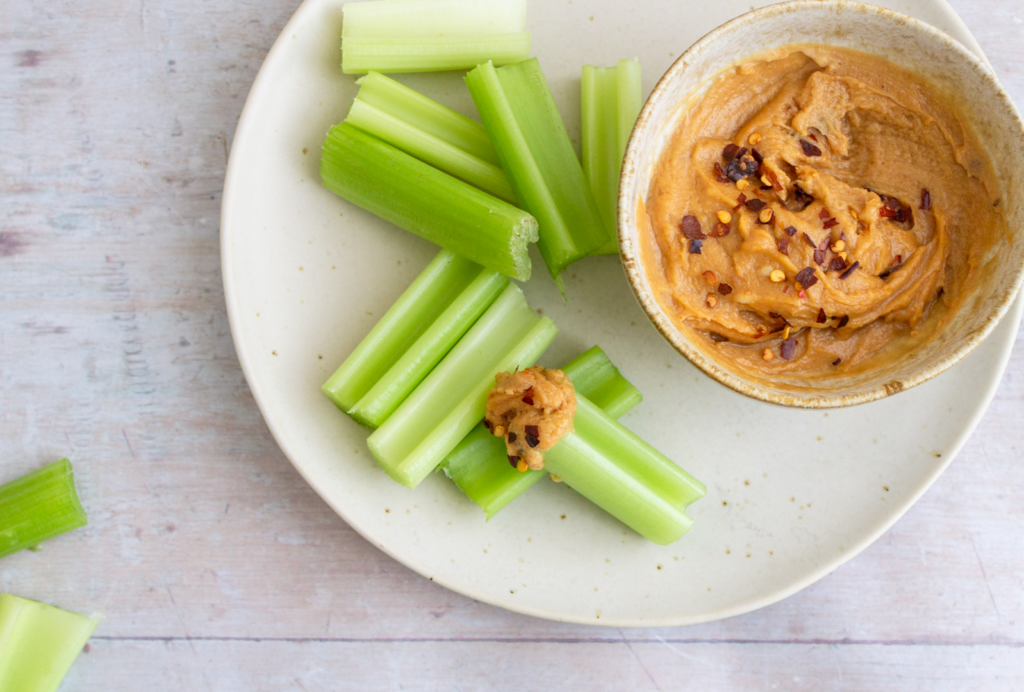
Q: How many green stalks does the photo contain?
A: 11